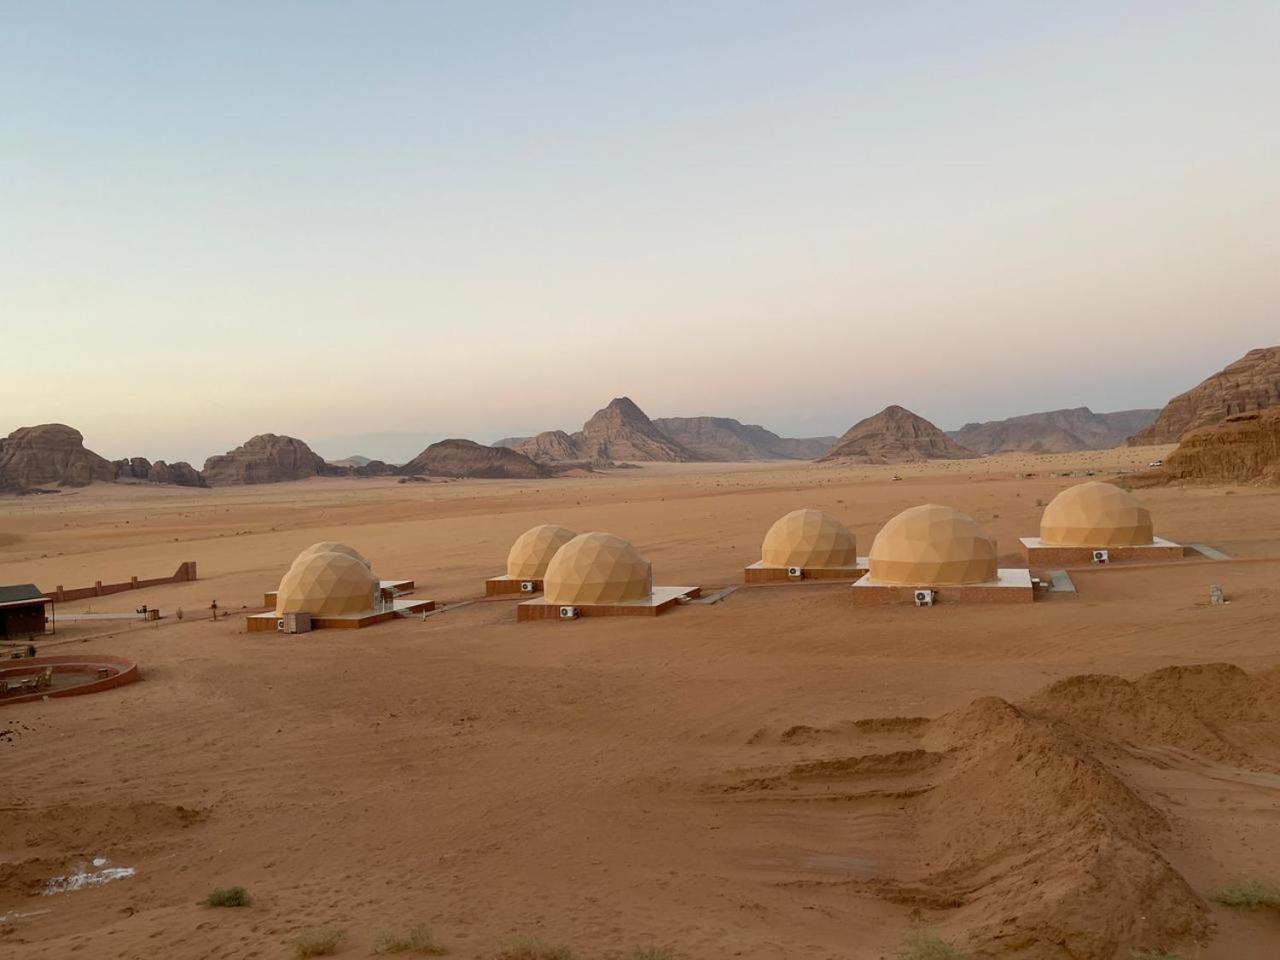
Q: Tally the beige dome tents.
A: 7